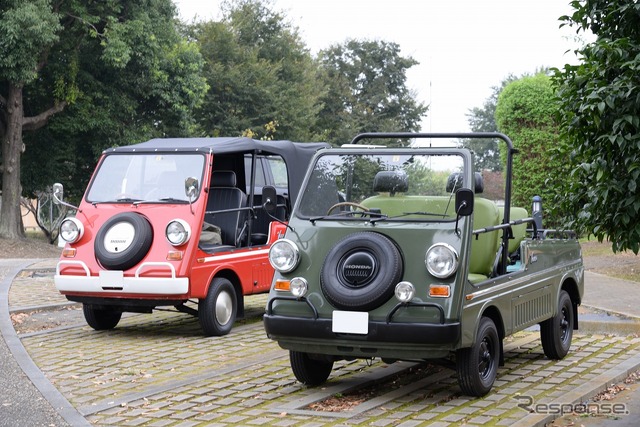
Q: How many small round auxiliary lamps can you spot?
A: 2